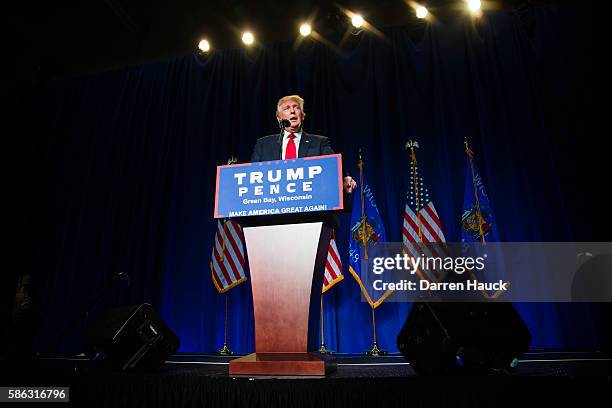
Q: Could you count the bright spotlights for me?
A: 6